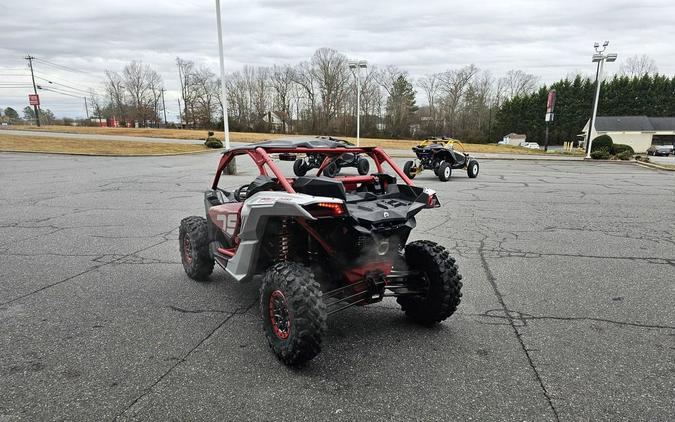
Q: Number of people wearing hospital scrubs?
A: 0